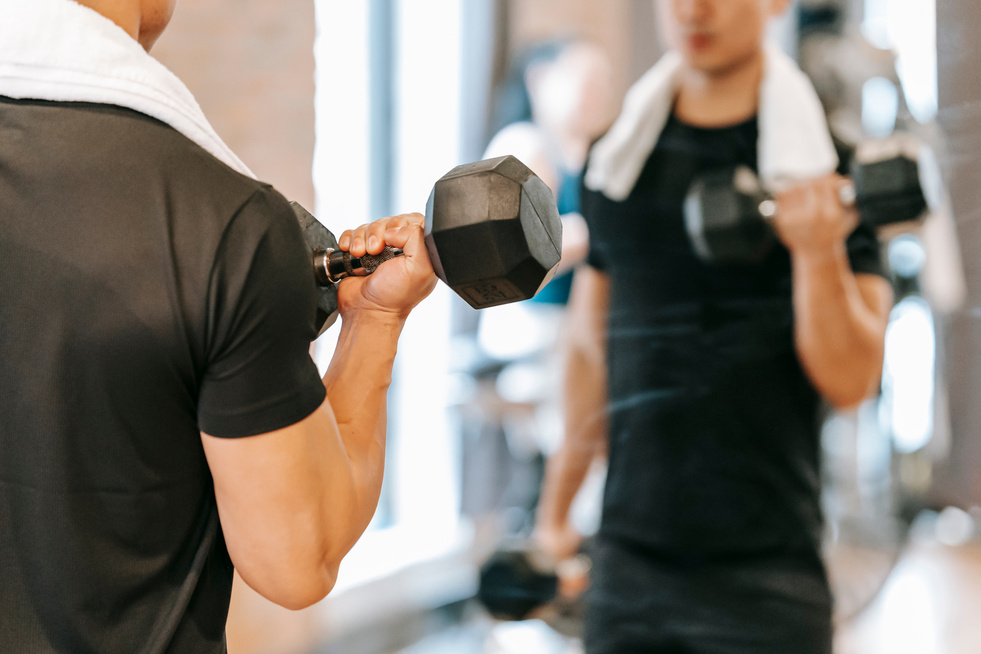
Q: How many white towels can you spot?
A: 2